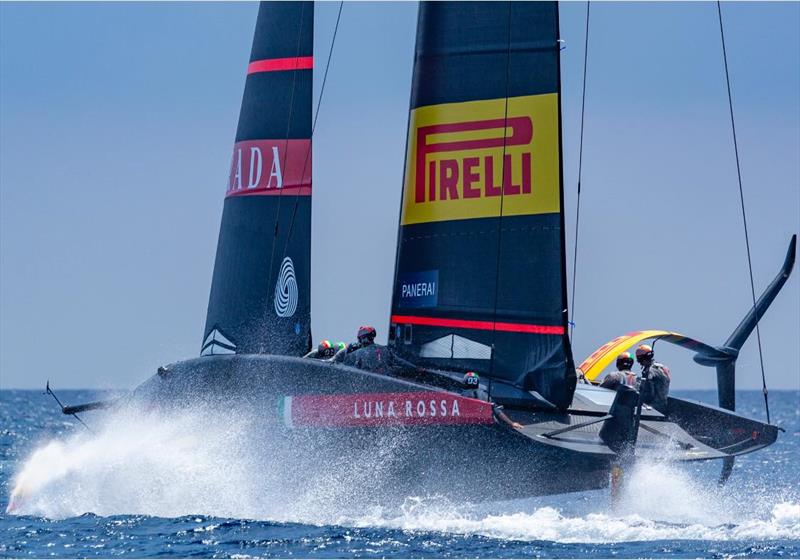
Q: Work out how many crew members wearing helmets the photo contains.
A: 6